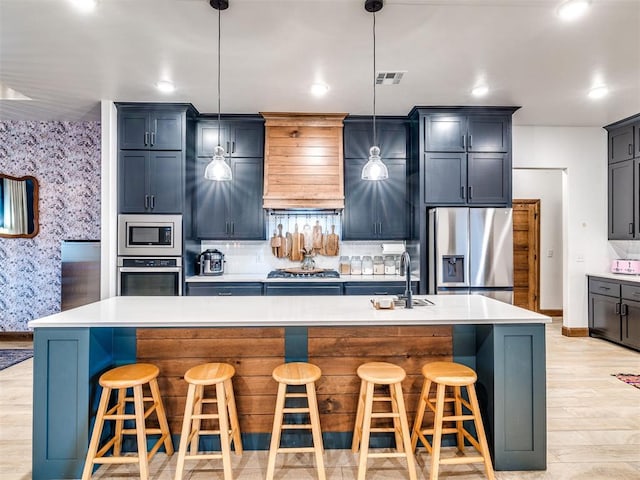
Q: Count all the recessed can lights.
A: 6